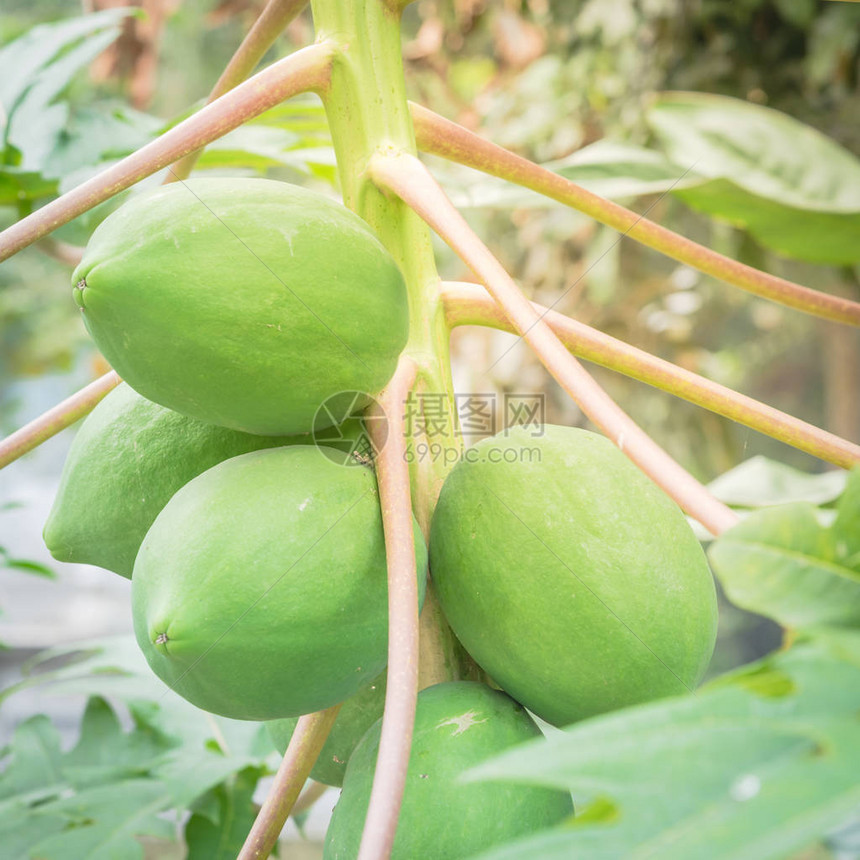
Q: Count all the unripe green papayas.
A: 6